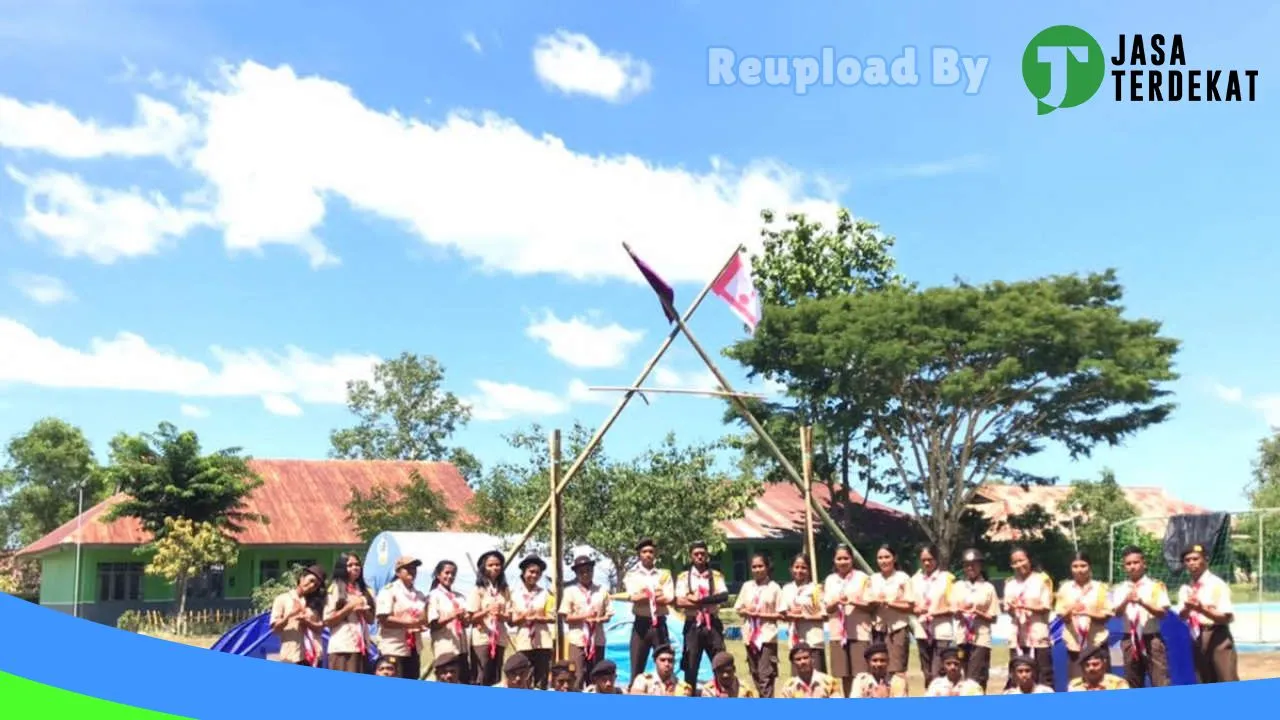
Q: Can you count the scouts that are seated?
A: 12